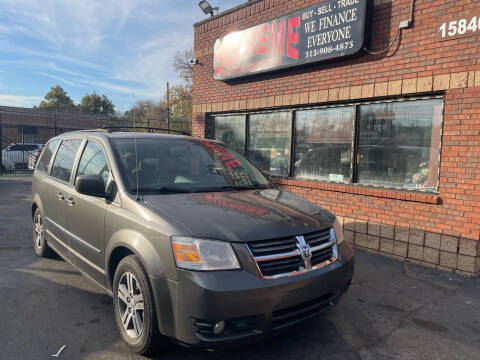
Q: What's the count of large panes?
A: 4